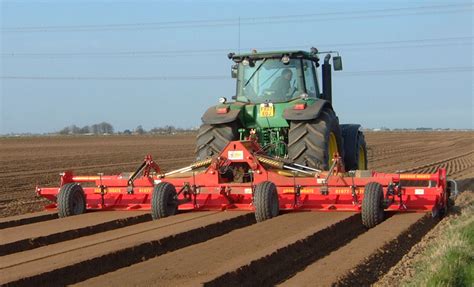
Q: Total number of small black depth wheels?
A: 4